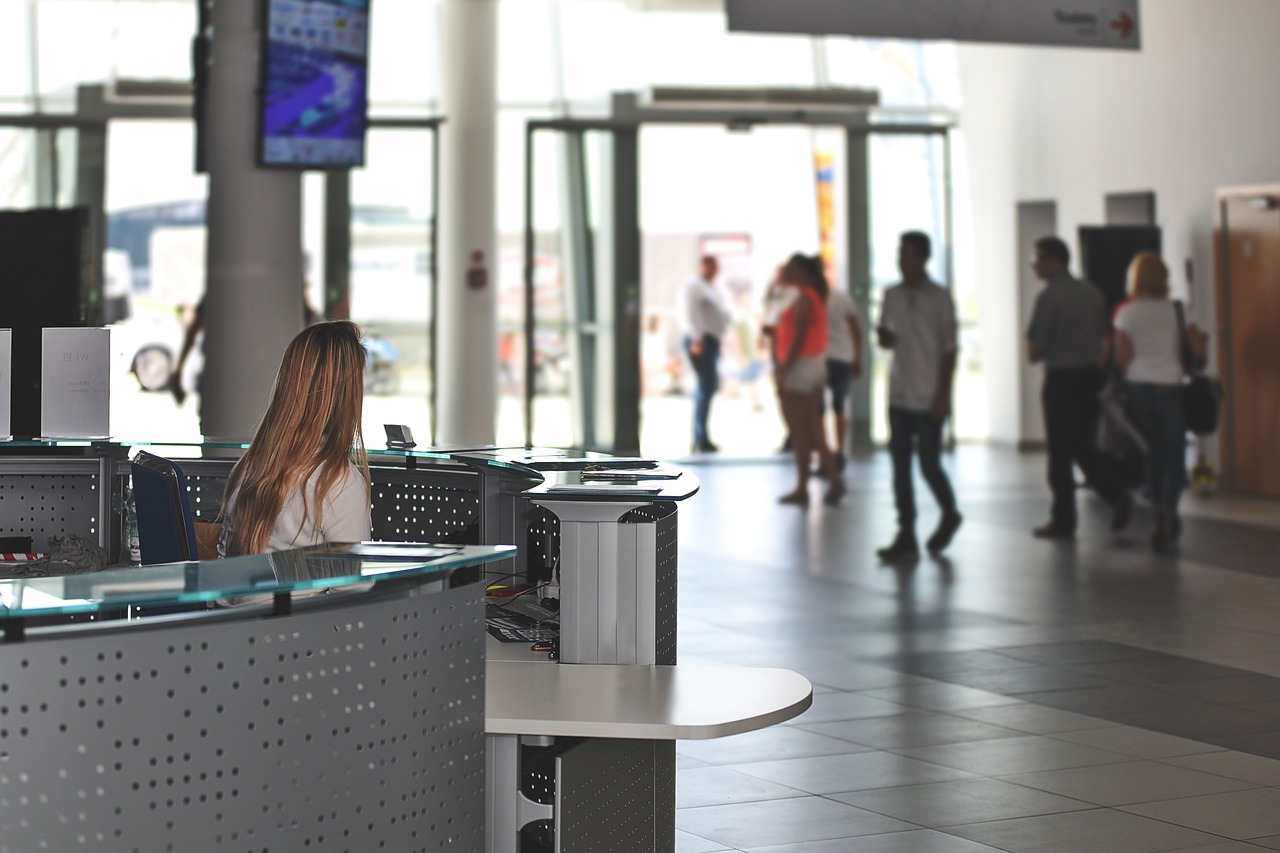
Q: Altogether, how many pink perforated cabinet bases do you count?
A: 0